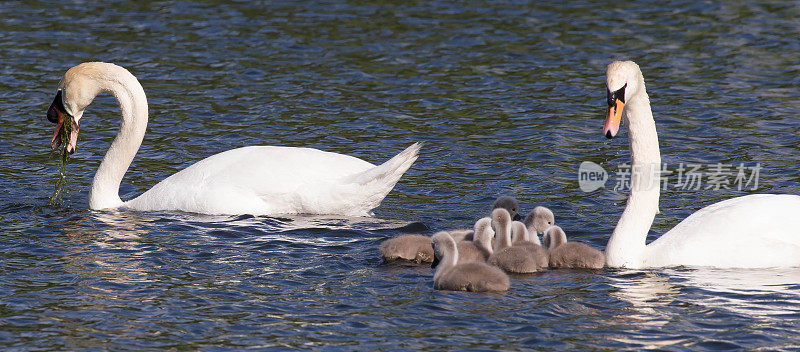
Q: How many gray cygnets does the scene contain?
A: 8